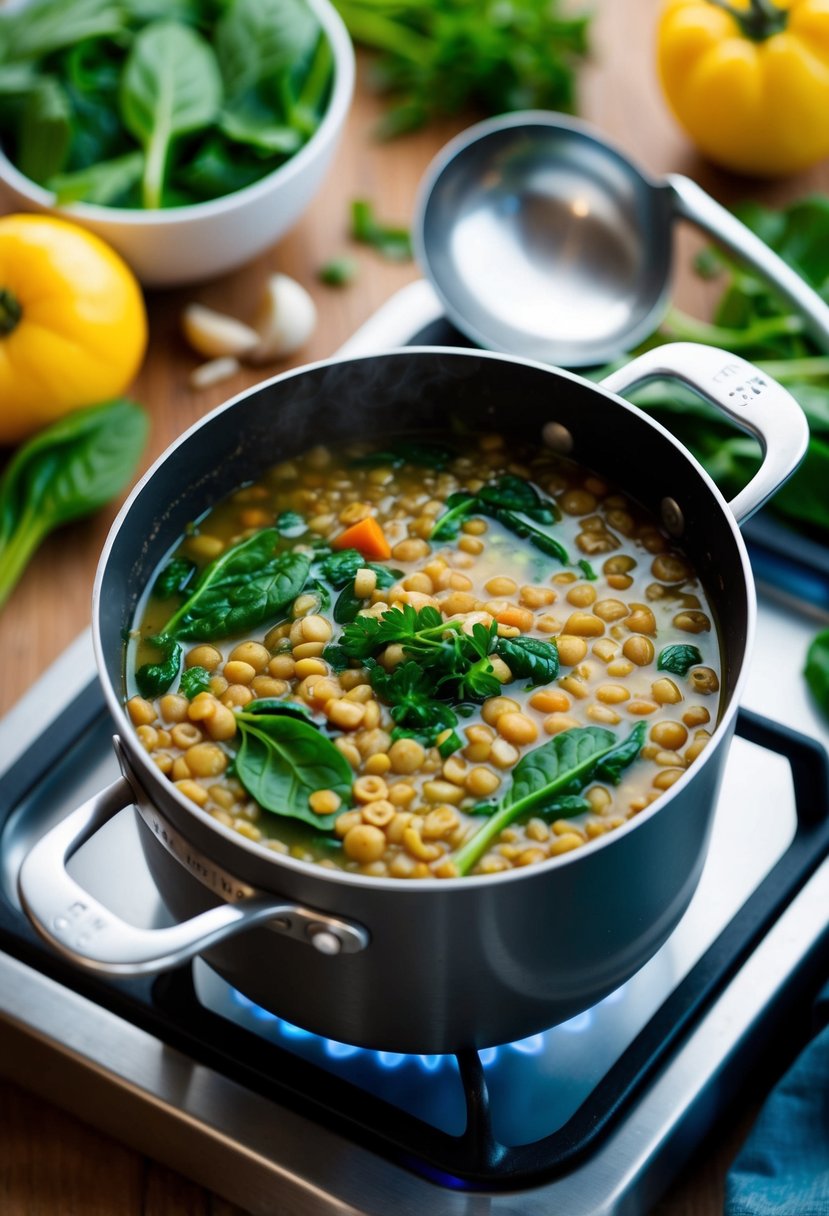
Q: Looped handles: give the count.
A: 2